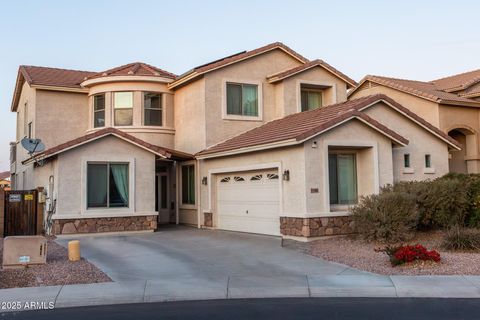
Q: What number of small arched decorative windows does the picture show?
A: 4